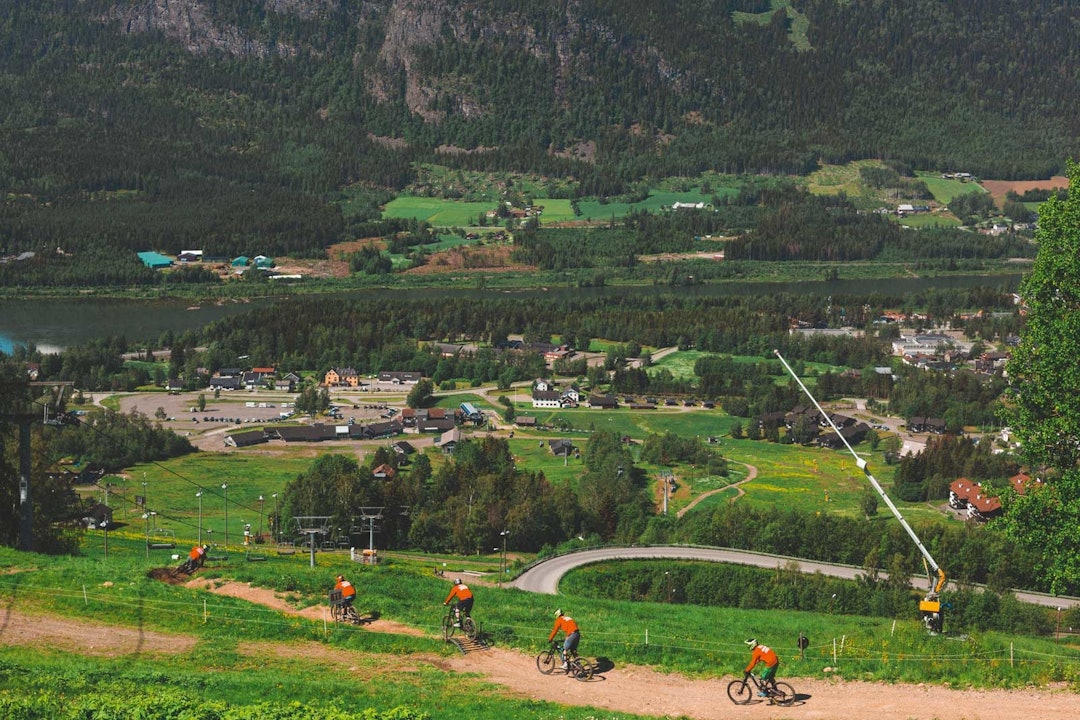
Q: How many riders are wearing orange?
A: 5